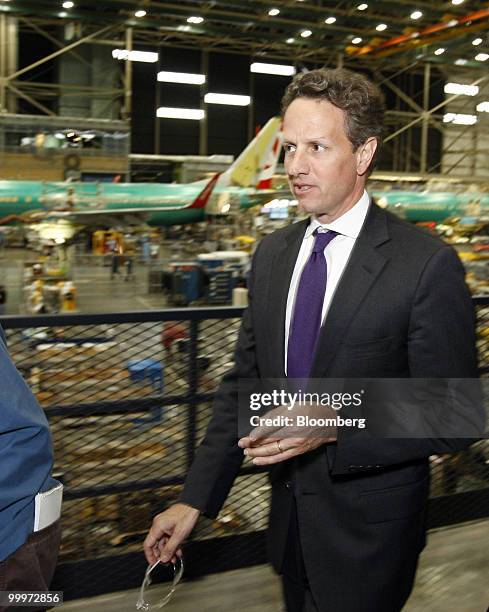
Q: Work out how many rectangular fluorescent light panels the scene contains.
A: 8